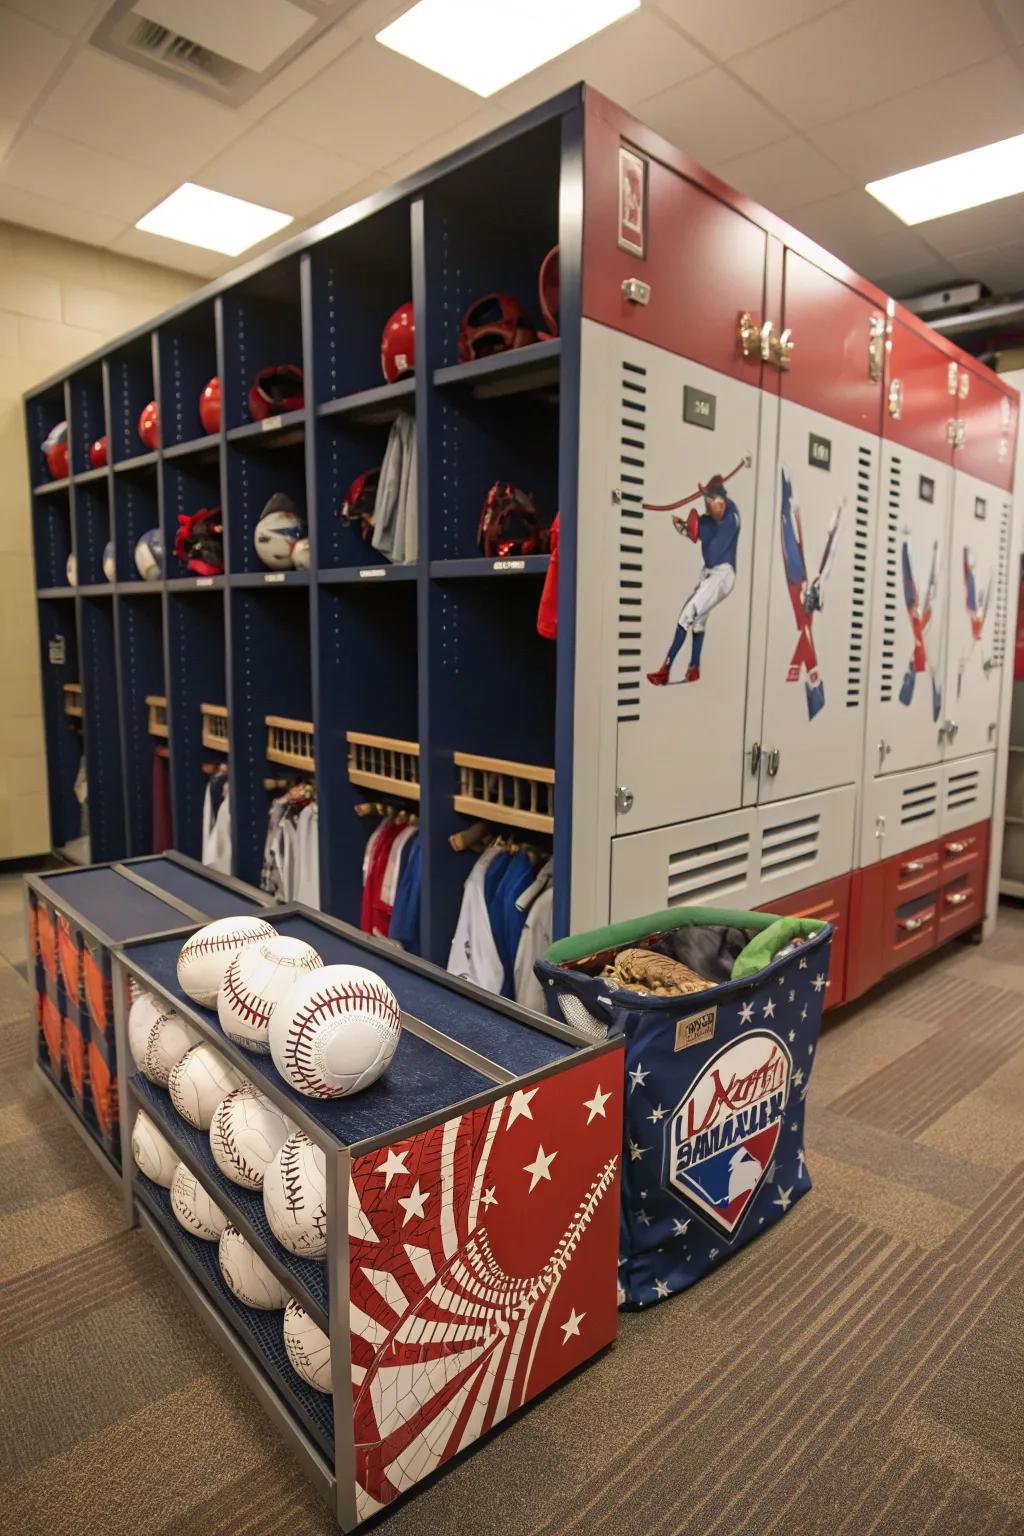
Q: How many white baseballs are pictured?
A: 11